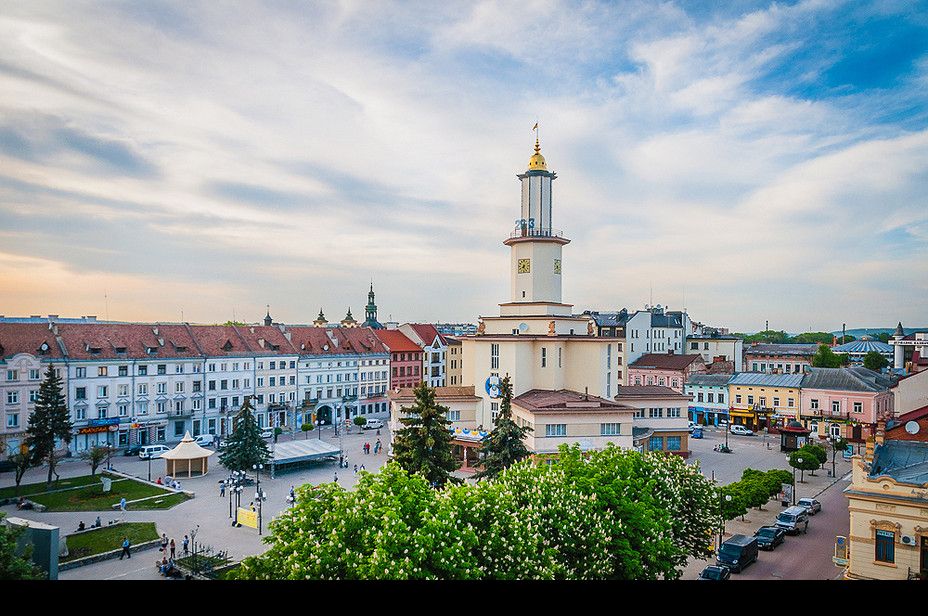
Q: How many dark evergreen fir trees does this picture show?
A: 4